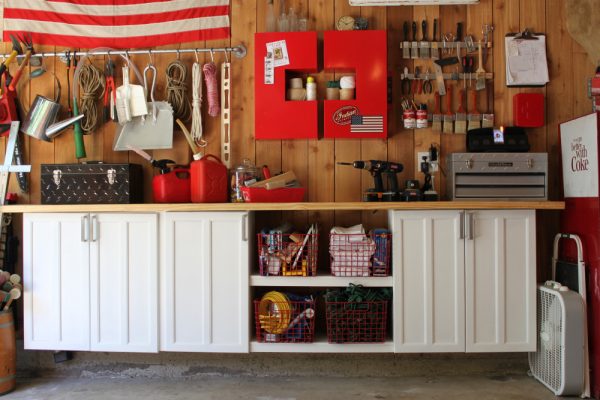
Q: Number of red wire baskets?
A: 4